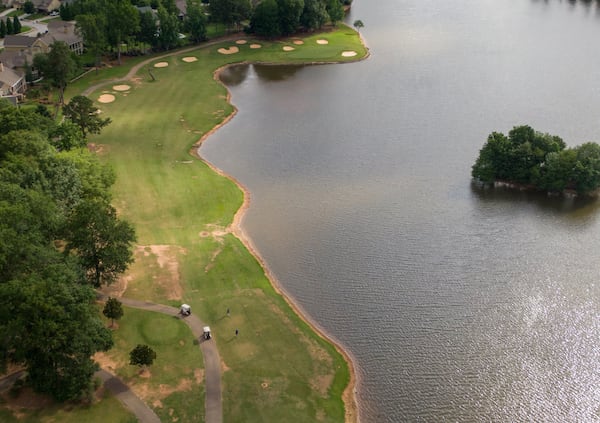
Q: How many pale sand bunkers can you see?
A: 11